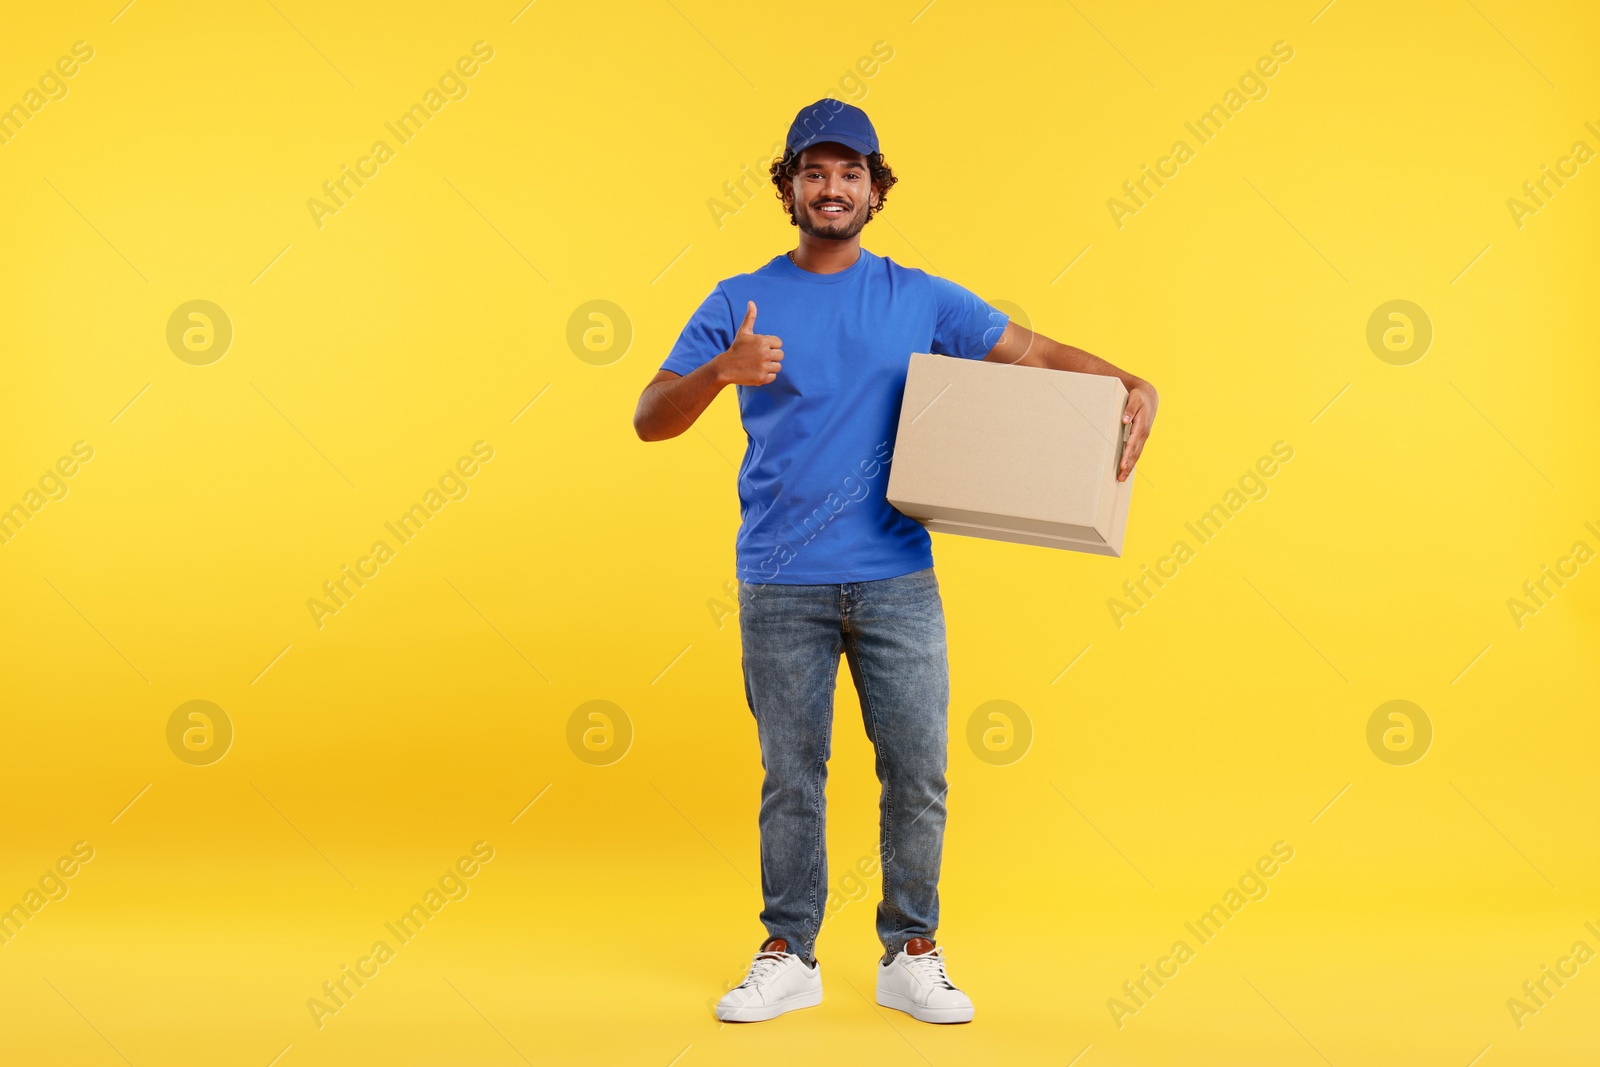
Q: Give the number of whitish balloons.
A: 0